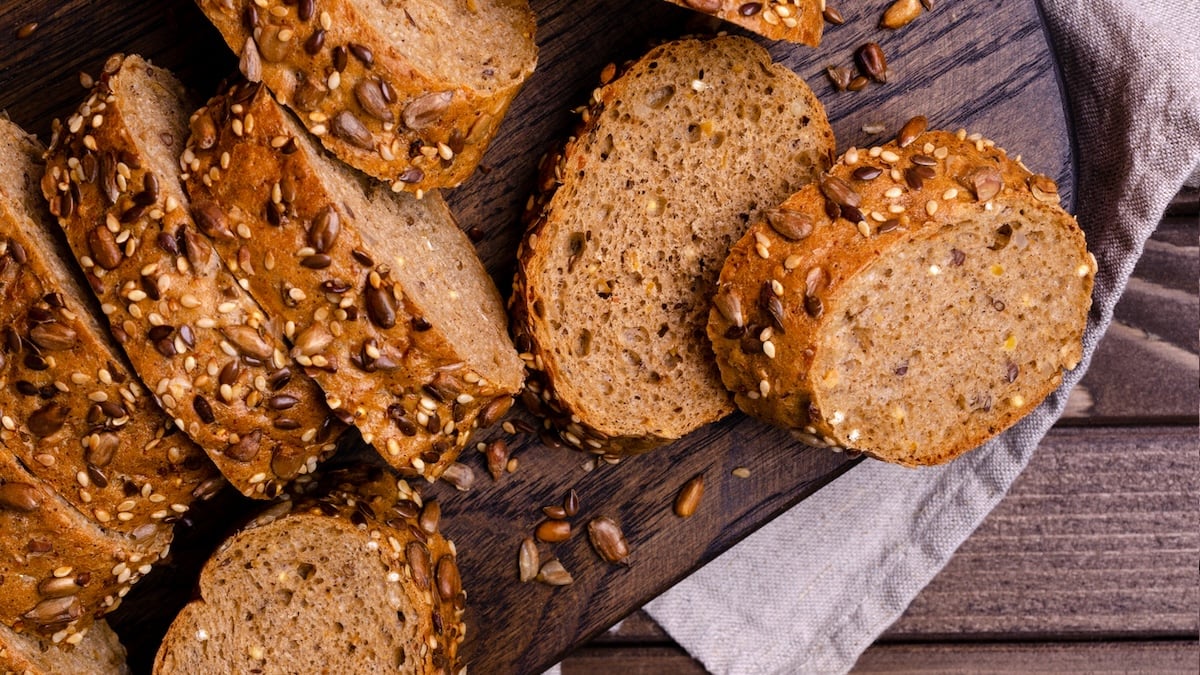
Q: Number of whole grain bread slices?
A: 10